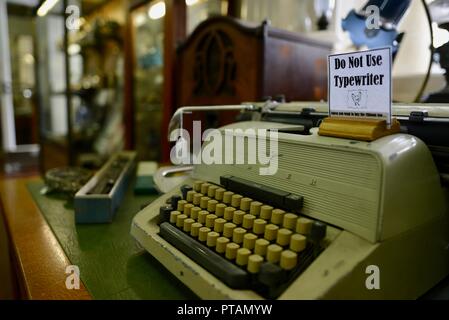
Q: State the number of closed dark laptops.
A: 0